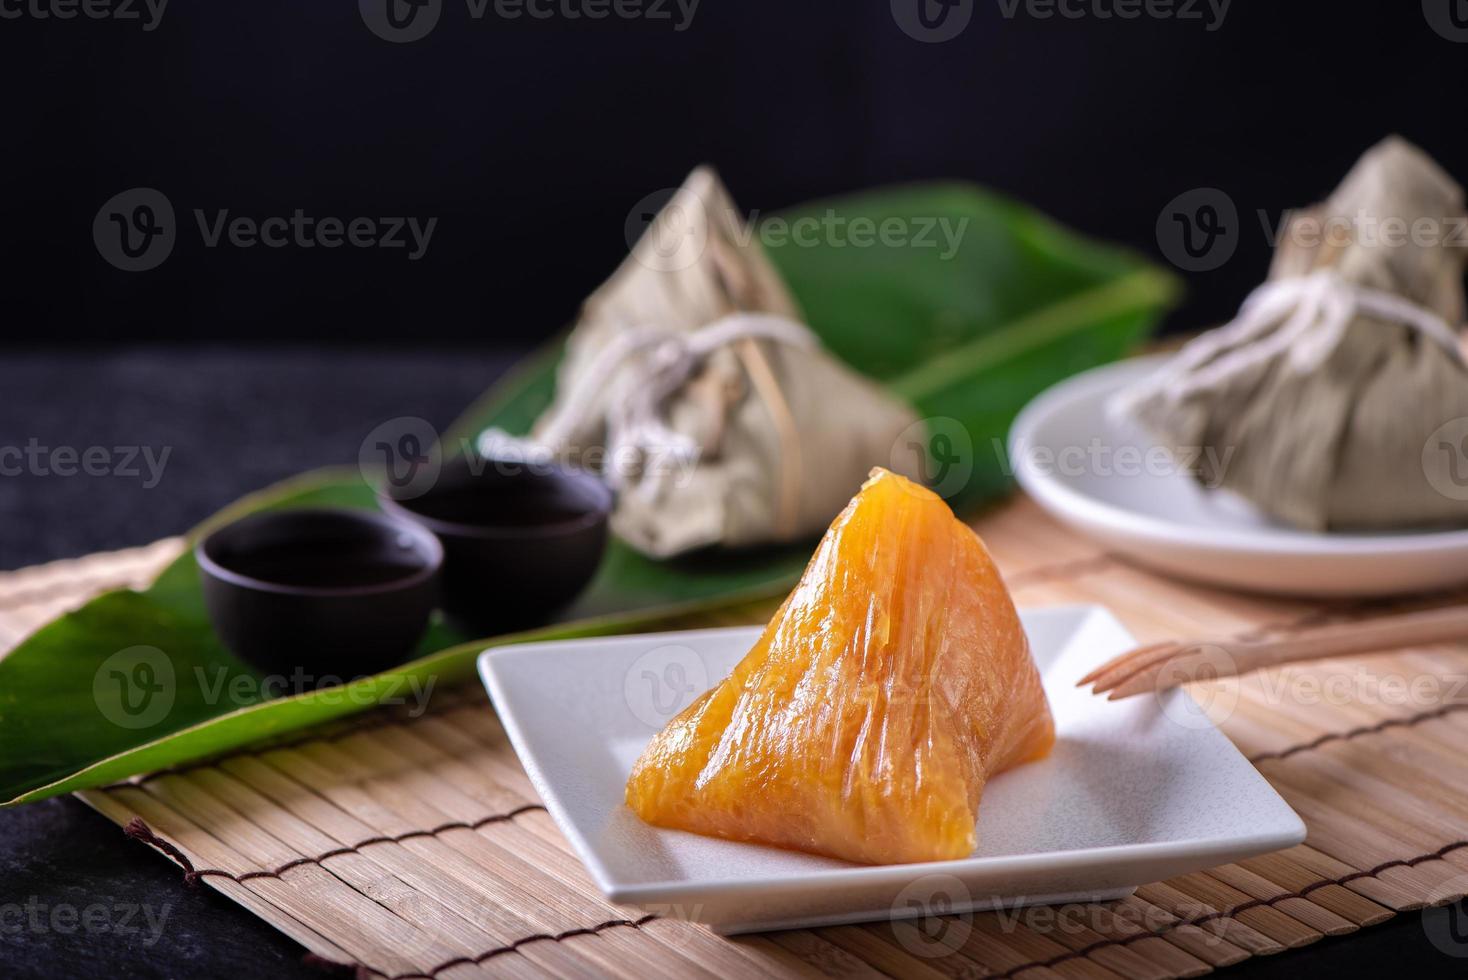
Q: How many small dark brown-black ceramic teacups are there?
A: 2